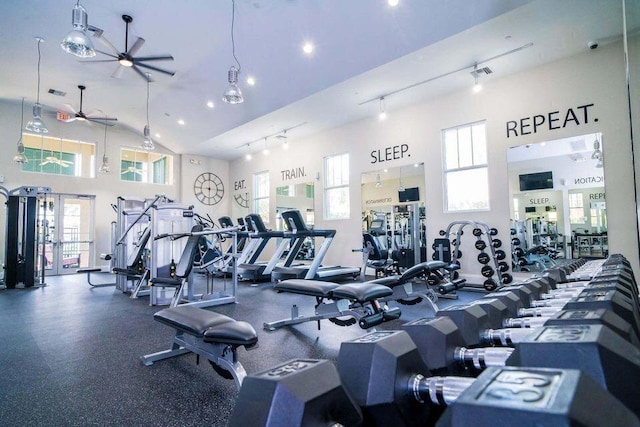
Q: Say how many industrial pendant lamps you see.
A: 6